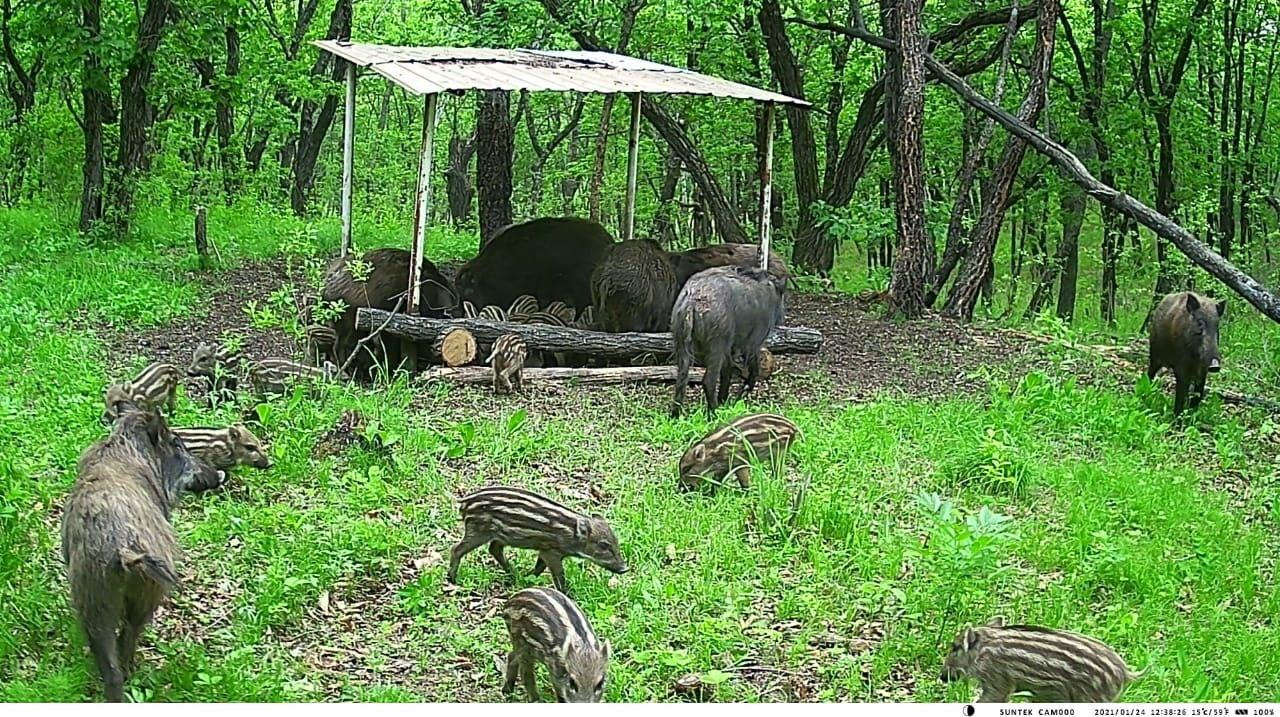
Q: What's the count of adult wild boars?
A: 7